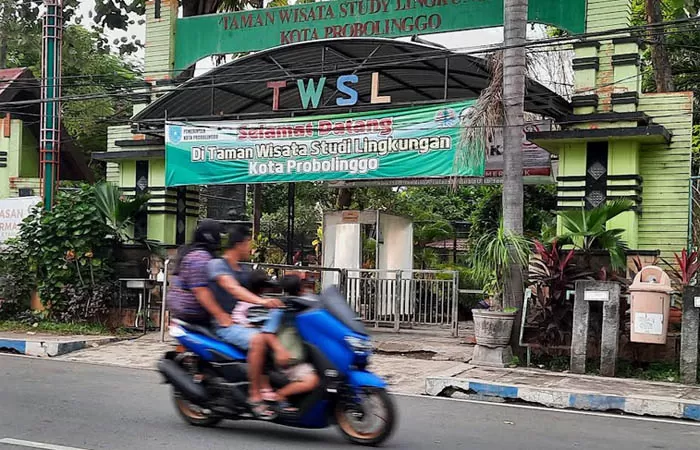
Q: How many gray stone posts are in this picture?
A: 3